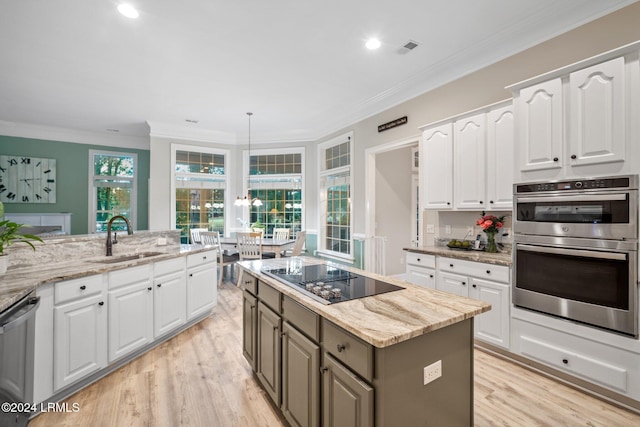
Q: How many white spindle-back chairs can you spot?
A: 6